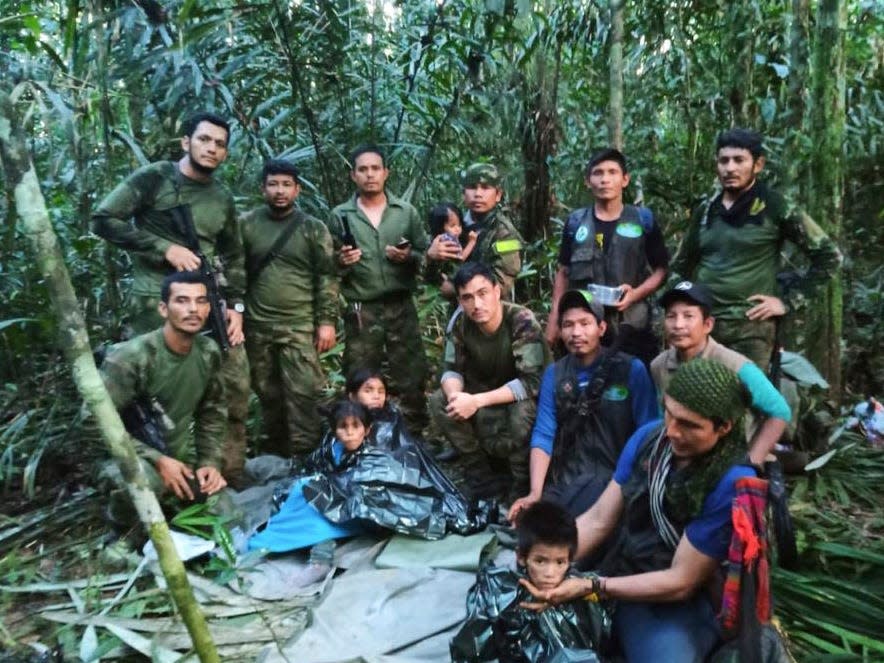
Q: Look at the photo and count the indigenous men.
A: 4